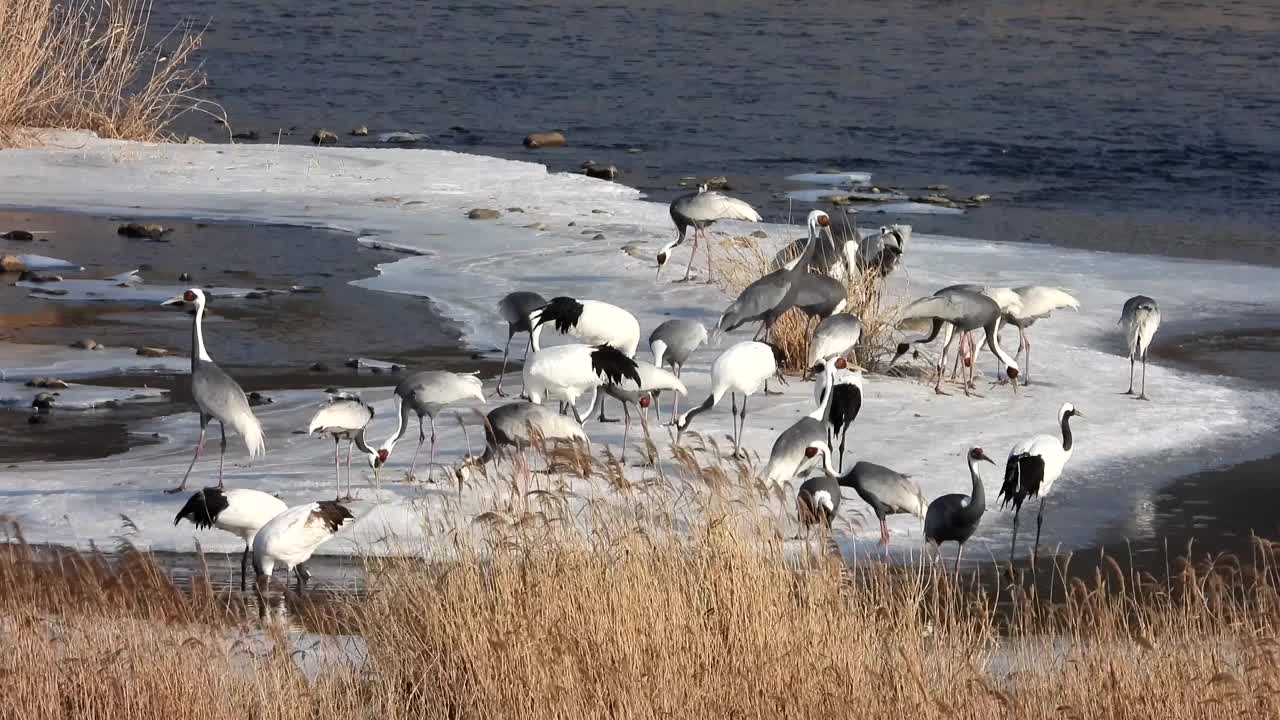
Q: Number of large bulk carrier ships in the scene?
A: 0